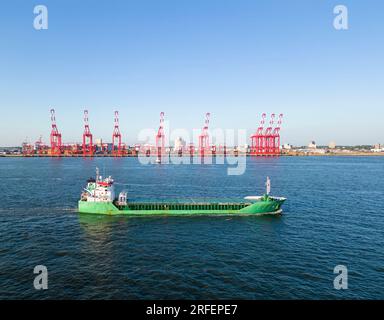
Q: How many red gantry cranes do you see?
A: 8